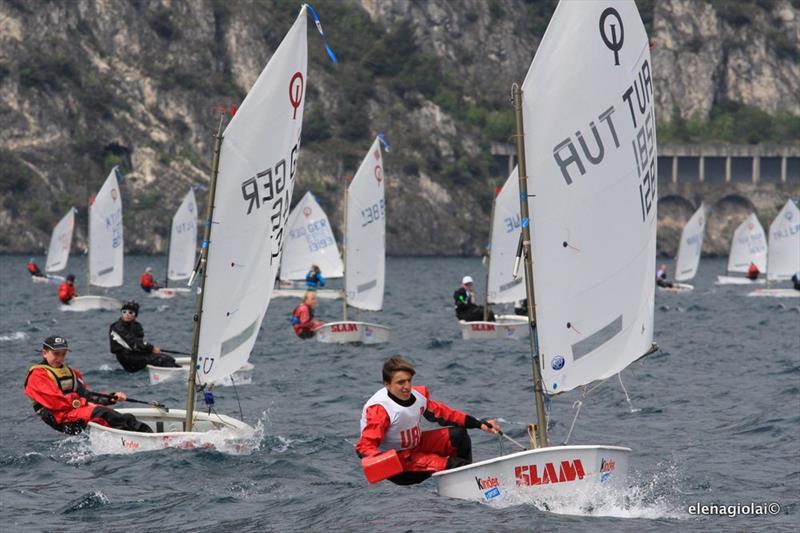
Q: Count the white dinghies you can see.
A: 12